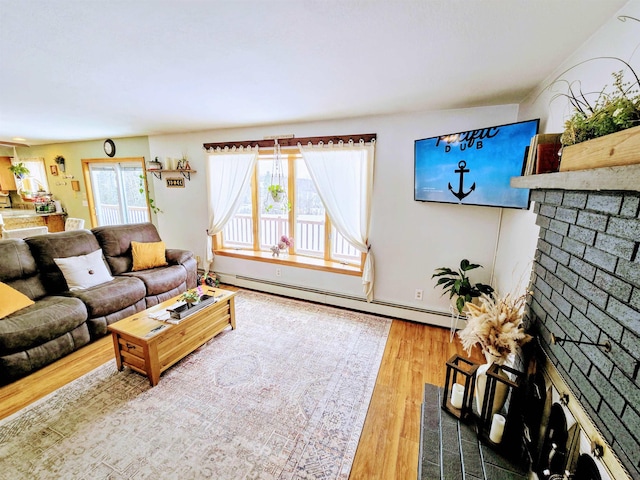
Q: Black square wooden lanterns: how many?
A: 2